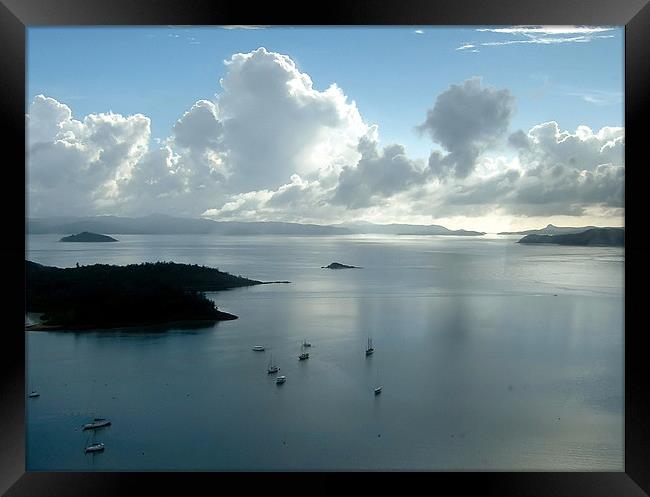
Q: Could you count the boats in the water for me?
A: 10